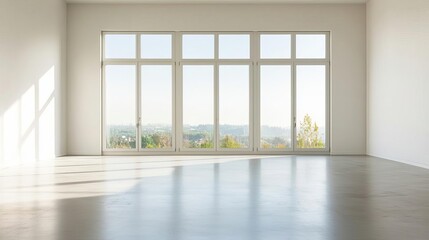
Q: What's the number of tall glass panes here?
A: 6